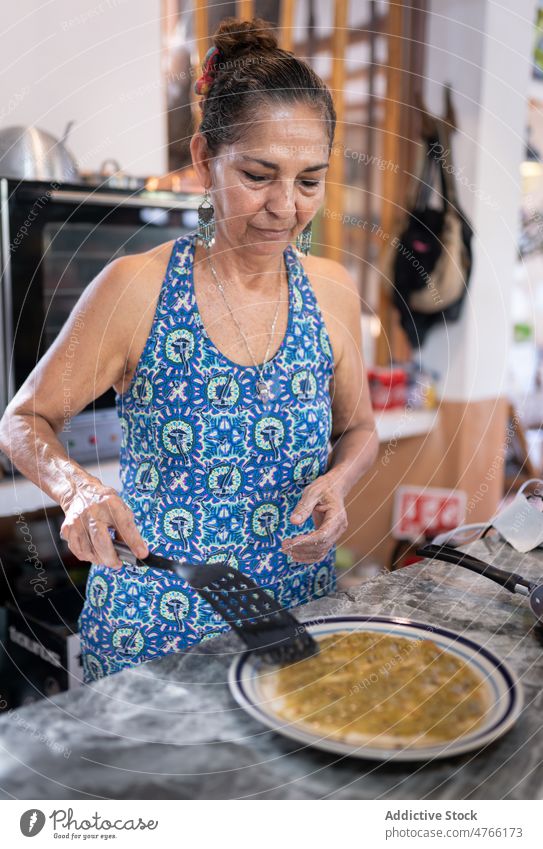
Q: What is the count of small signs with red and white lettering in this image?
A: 1